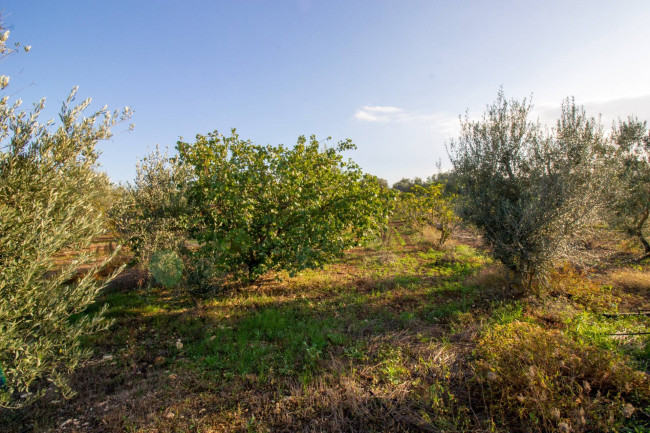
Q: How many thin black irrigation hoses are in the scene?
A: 2